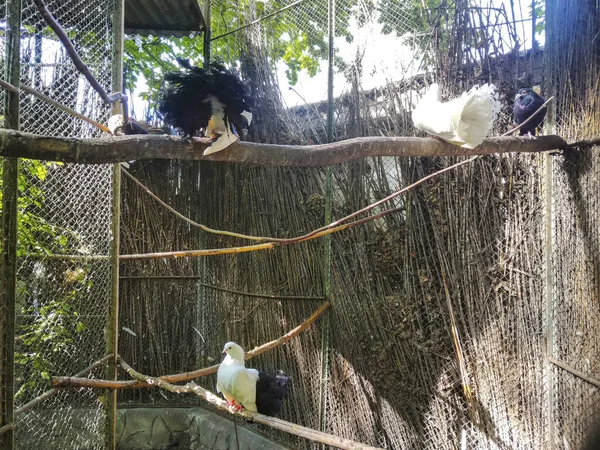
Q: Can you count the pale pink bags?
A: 0